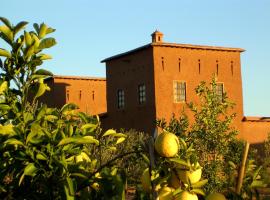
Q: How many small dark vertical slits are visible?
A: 8